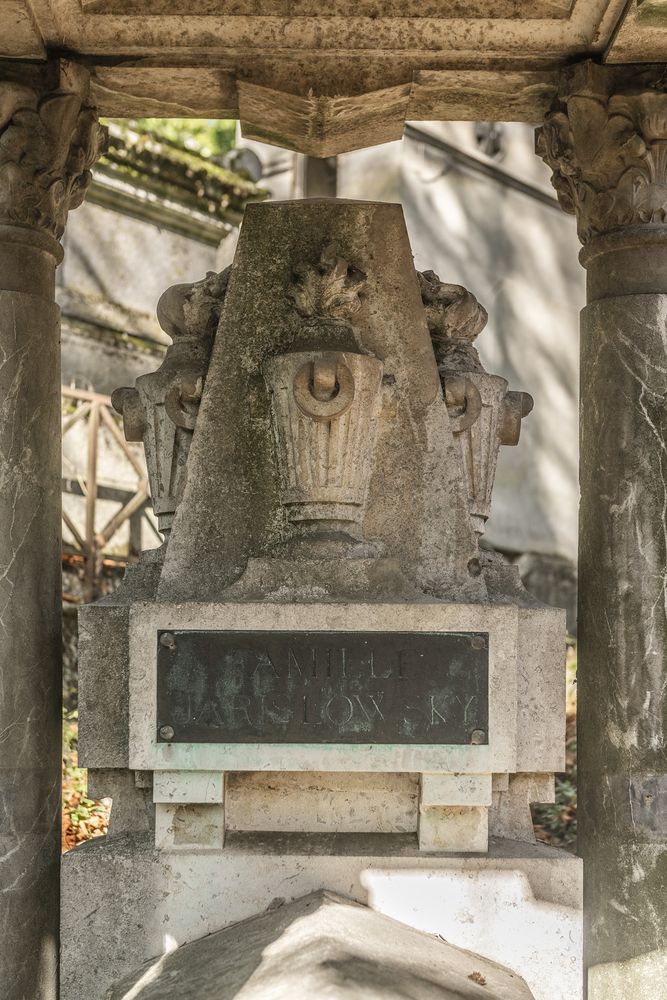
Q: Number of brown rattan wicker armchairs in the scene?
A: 0